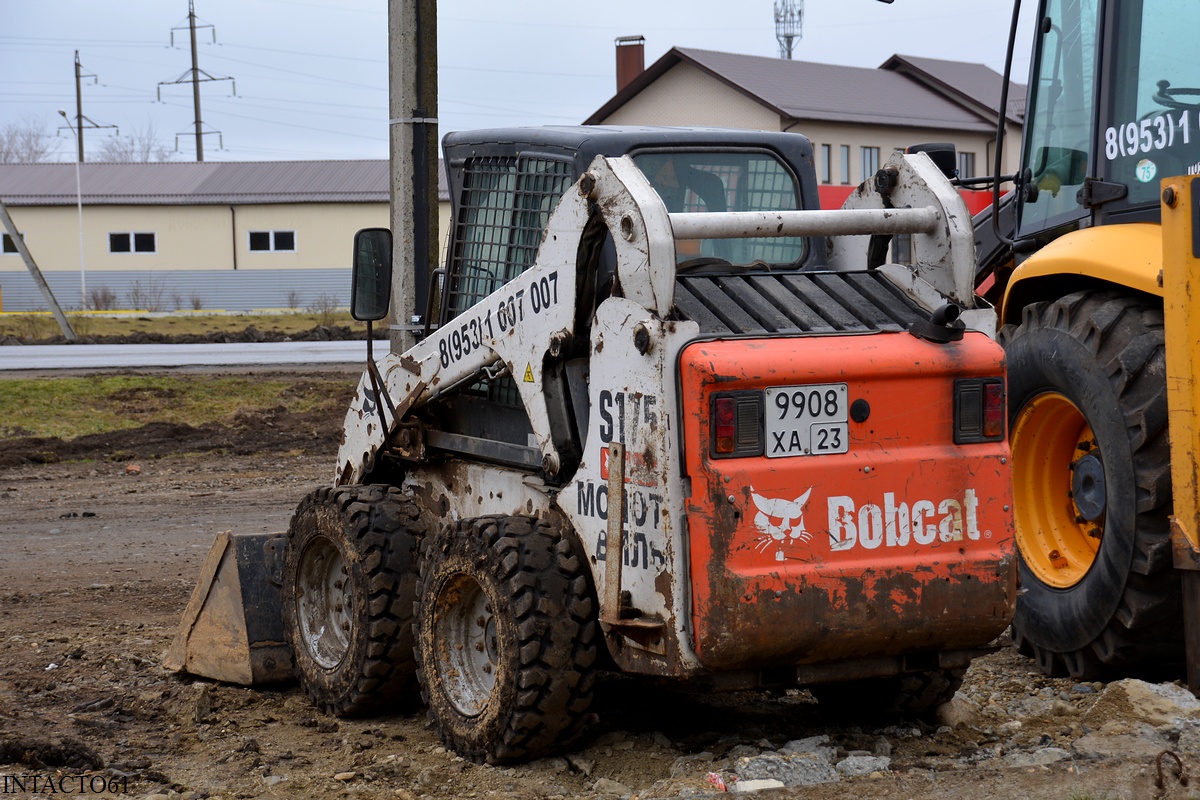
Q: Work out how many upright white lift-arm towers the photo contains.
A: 2